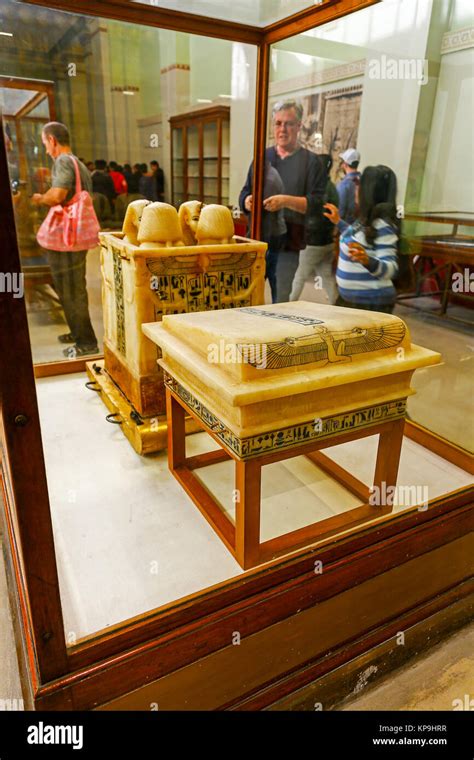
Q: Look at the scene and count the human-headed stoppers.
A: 4